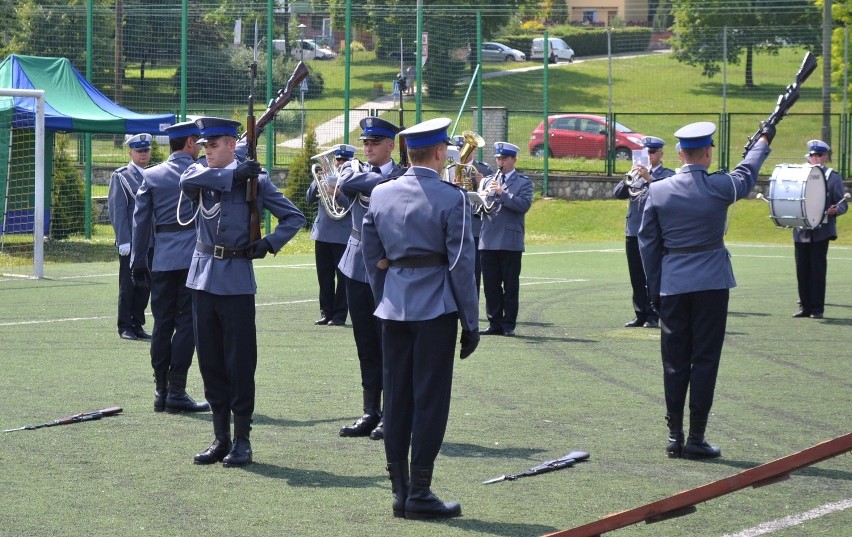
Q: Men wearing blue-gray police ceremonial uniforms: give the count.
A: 11